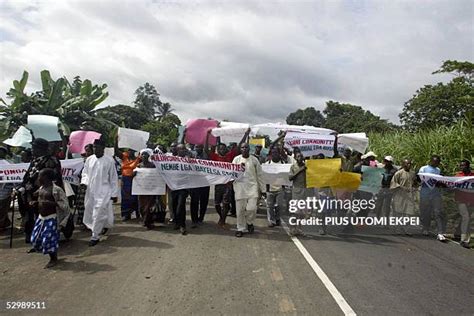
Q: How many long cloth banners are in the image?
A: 4